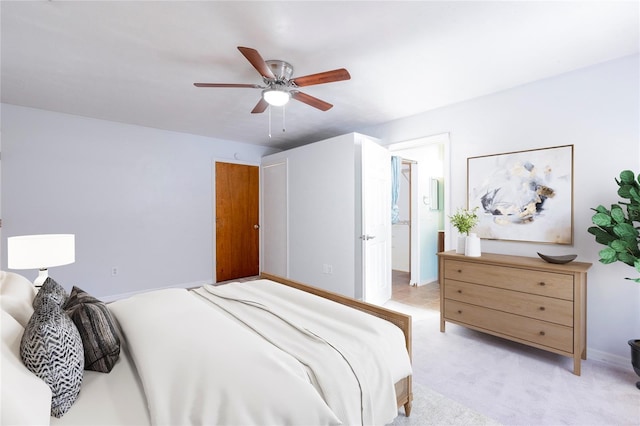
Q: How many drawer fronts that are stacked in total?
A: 3